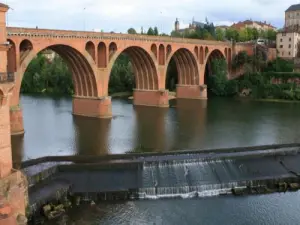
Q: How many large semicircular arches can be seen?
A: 4